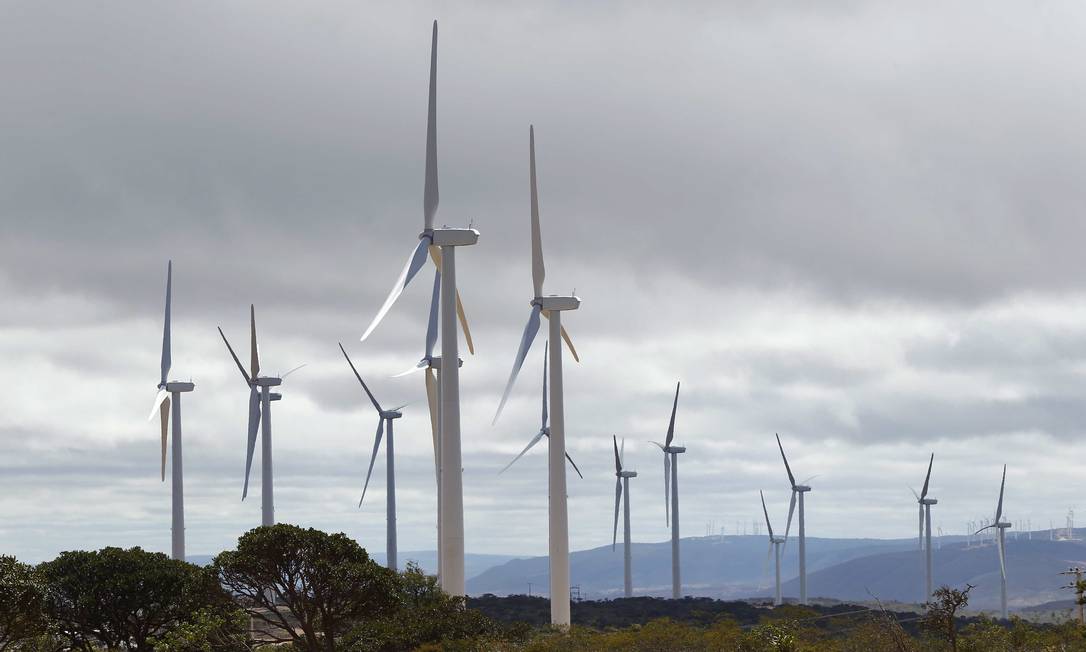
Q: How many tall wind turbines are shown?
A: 14